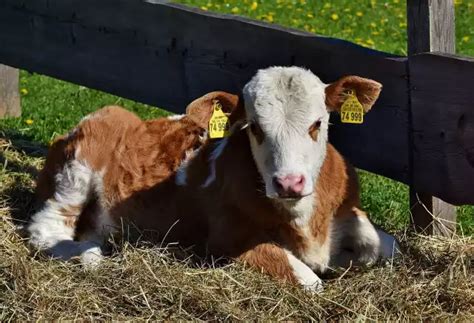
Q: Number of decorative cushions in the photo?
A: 0